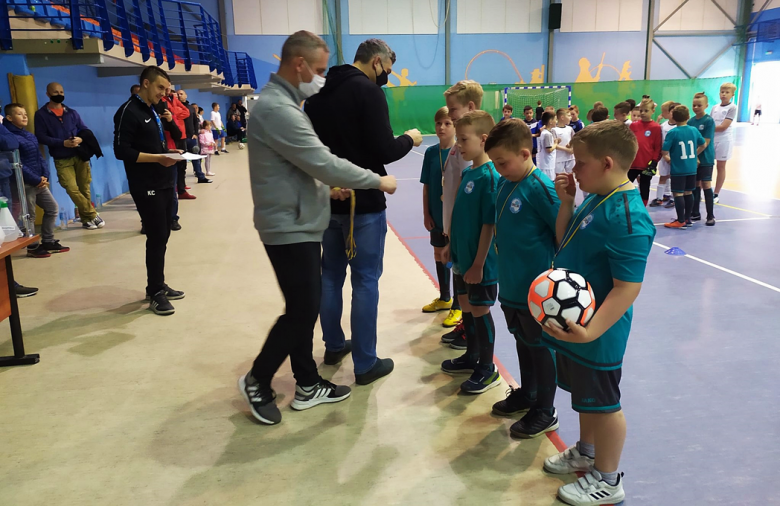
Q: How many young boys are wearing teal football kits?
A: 6